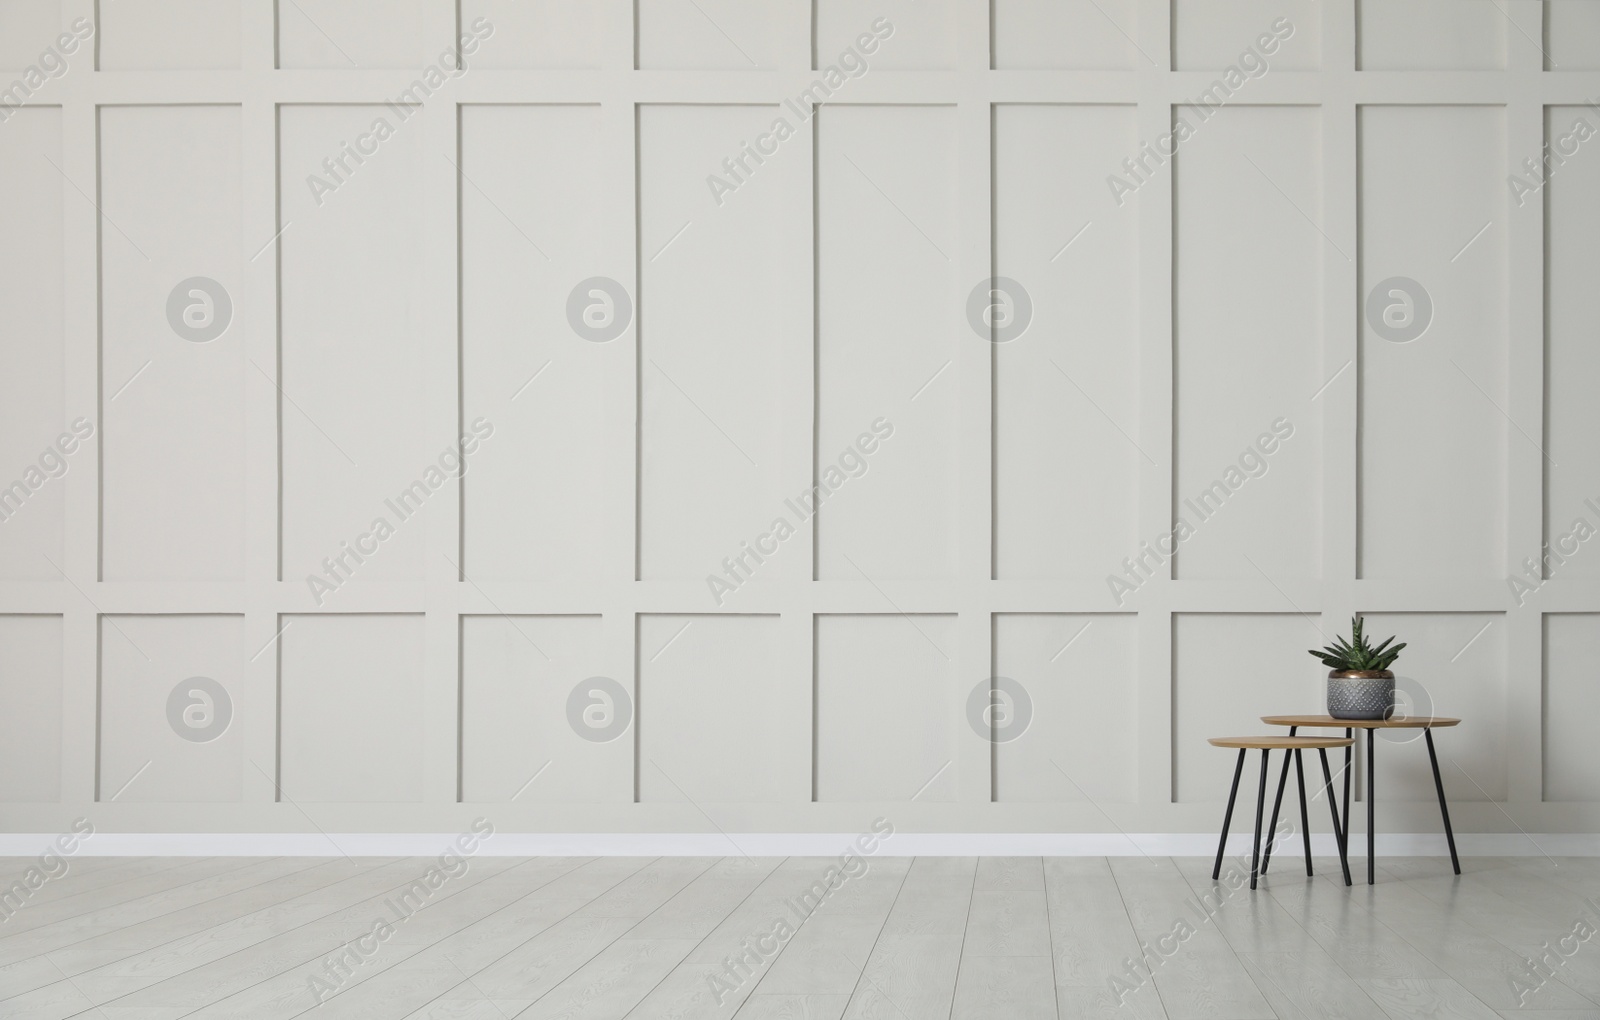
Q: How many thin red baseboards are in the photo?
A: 0